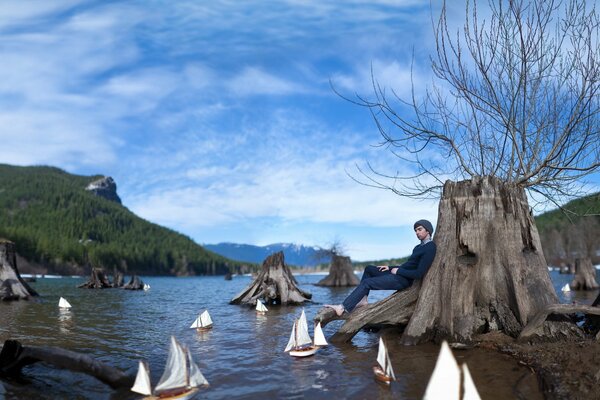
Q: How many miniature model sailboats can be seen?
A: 9